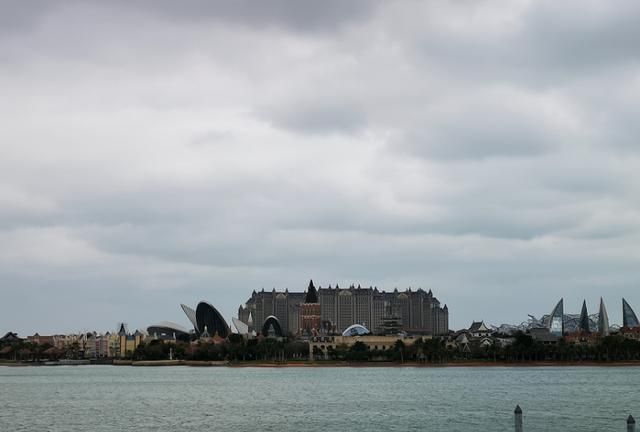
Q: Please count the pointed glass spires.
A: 4